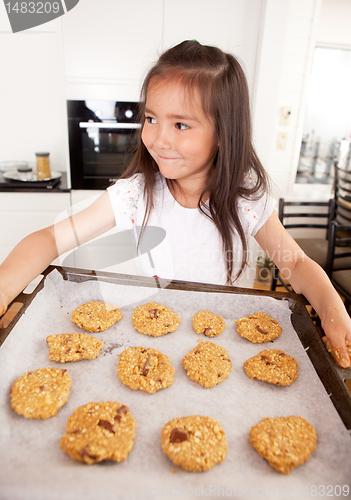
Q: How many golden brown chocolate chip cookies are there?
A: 12